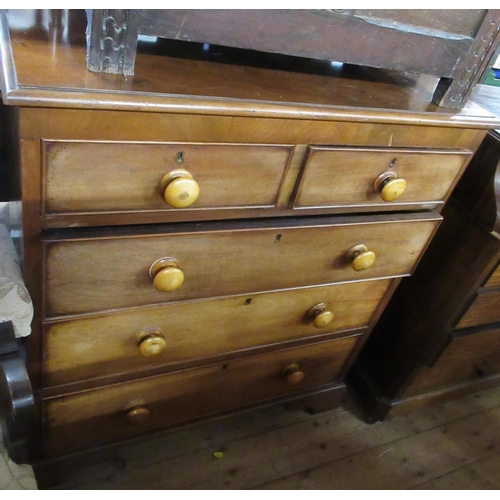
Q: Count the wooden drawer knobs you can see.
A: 8